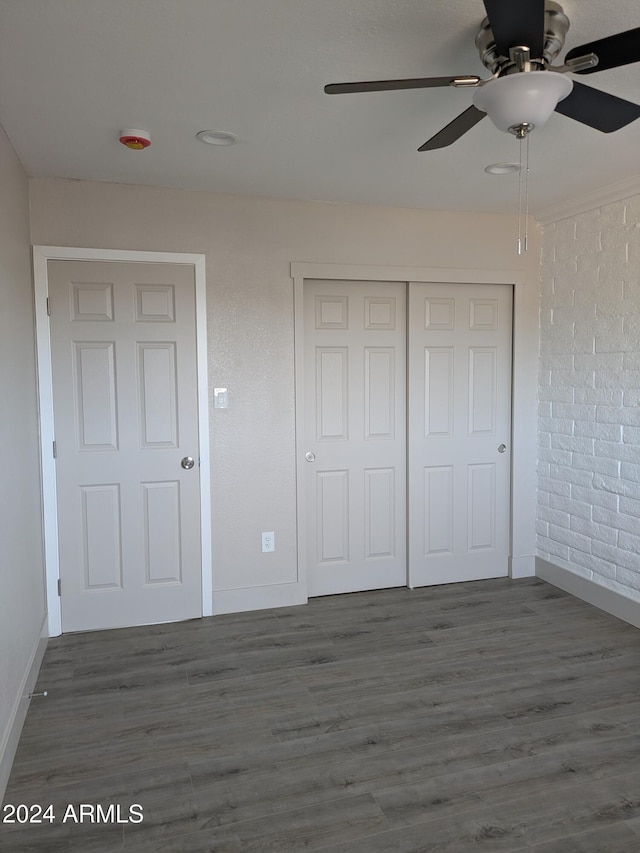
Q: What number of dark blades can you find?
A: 5